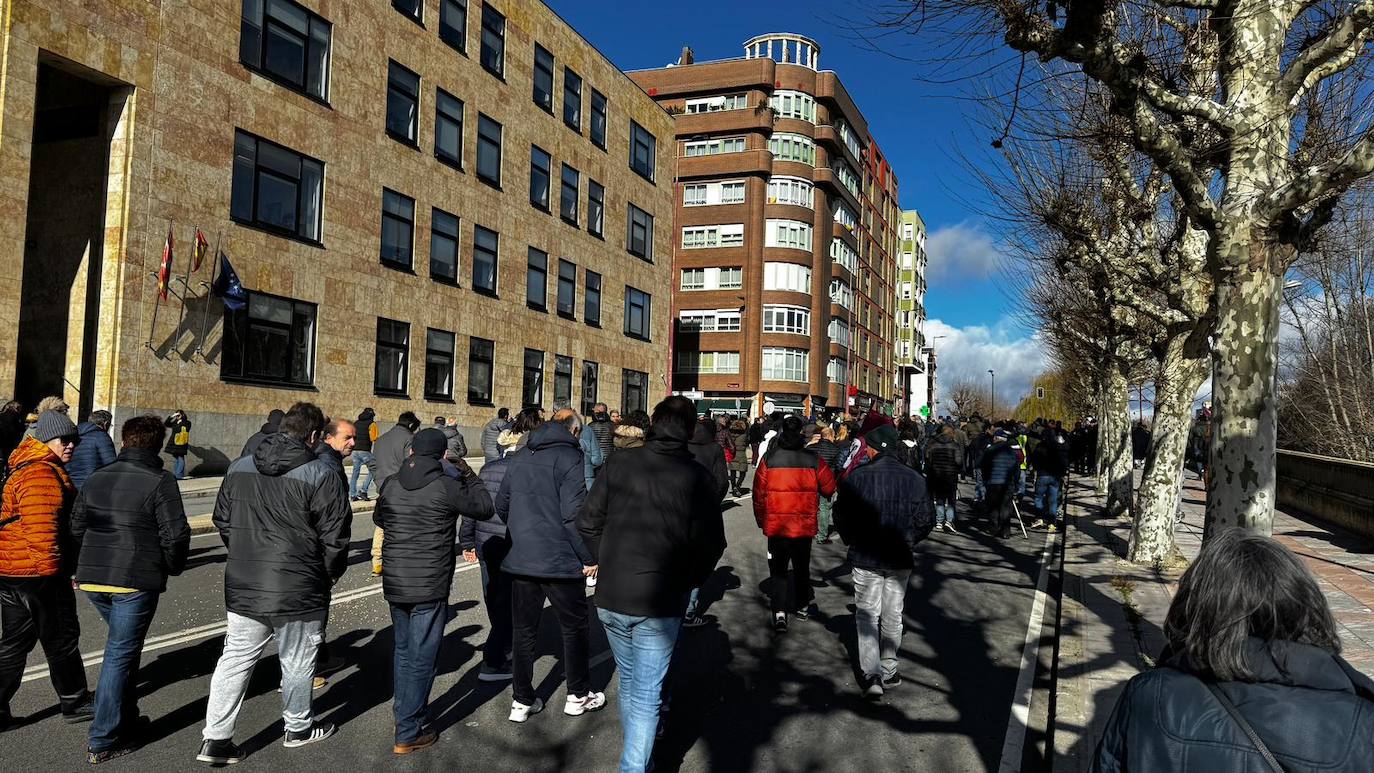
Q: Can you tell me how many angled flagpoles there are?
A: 3